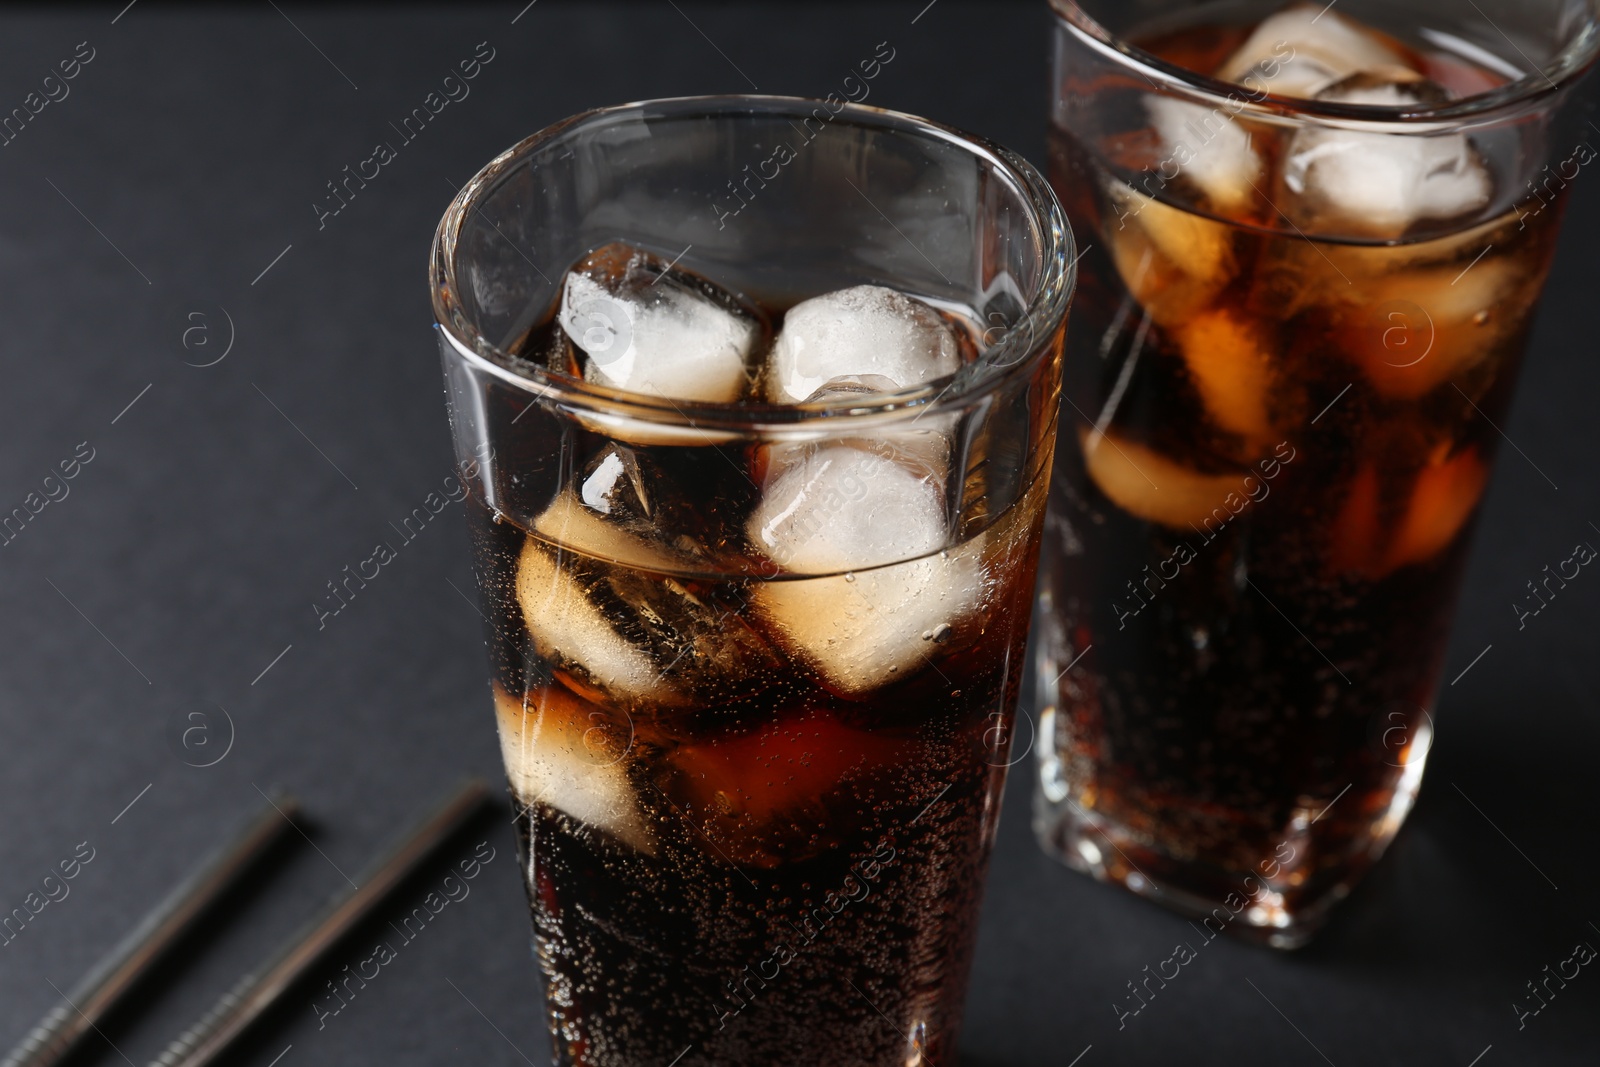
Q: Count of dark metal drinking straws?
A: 2